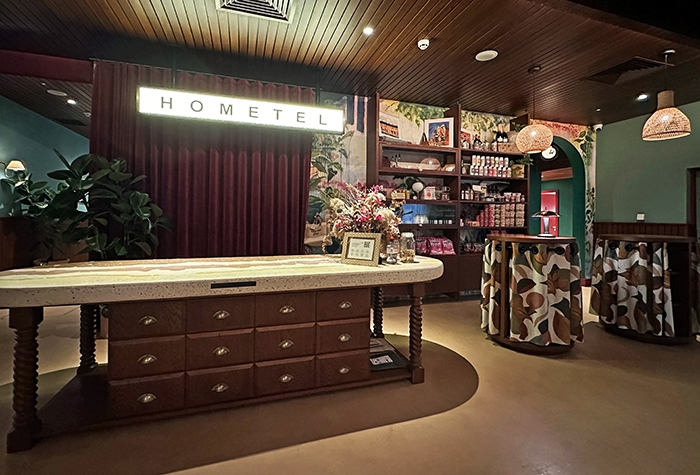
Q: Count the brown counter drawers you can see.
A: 12